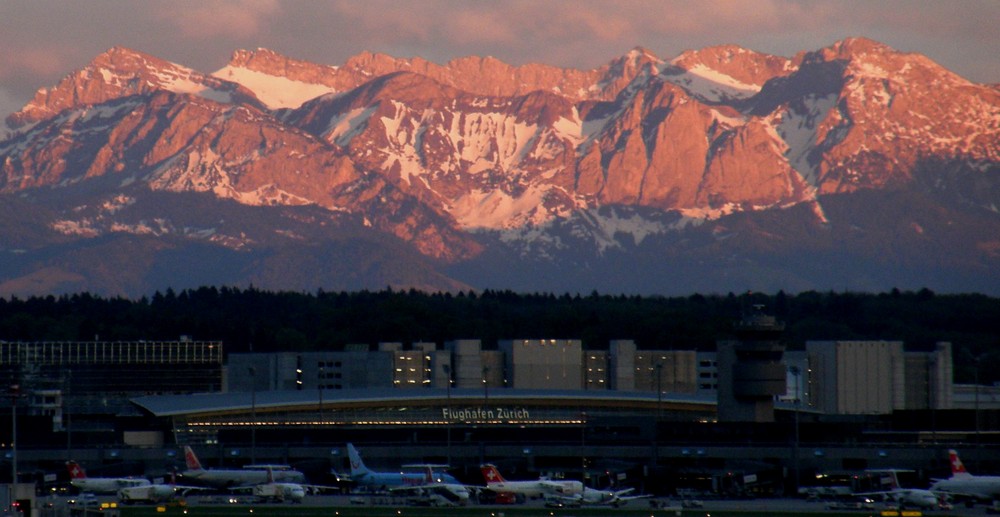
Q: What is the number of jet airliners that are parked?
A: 10